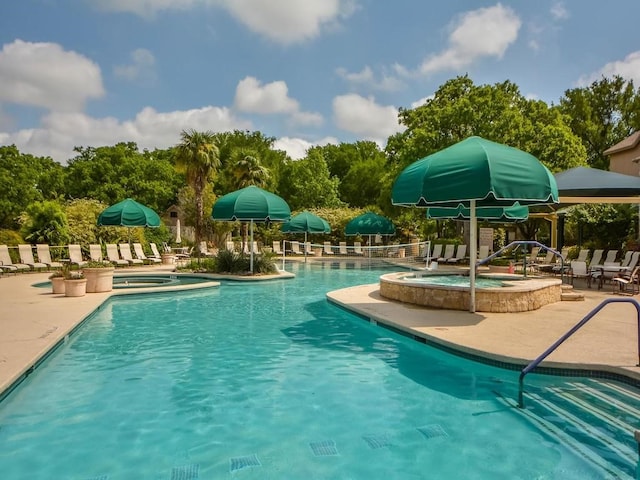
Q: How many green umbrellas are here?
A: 6